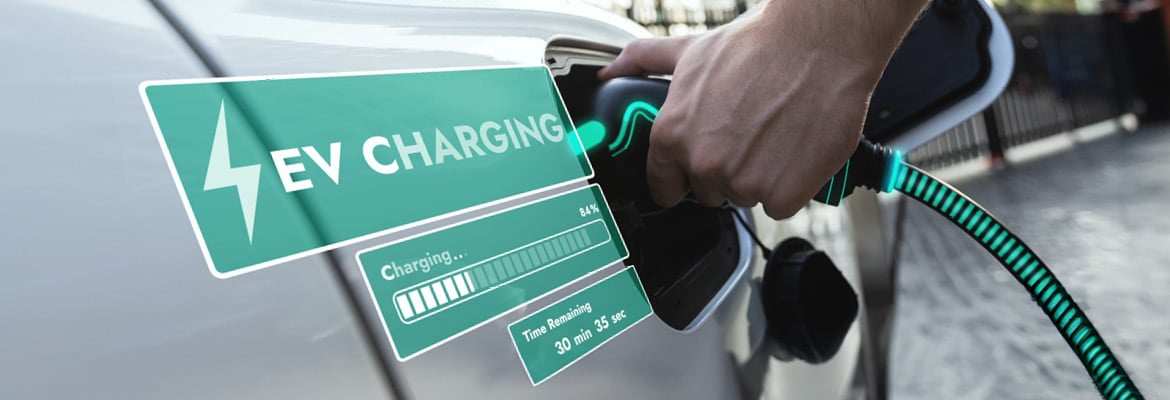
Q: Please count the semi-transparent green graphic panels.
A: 3